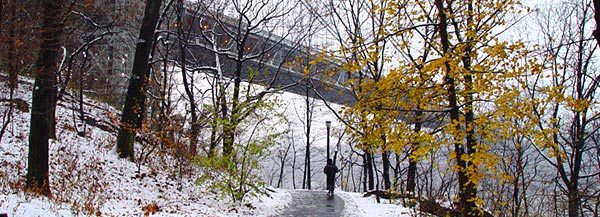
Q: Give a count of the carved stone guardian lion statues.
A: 0